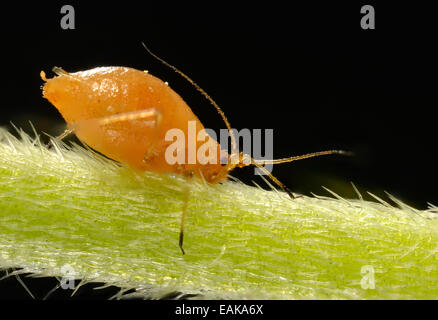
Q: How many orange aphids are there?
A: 1